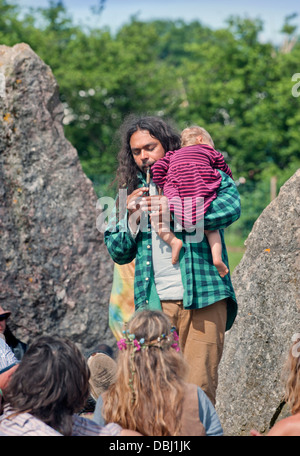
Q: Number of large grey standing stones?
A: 2